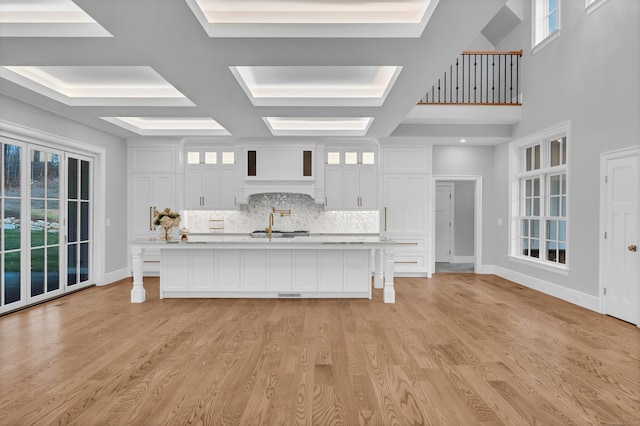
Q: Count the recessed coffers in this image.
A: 6